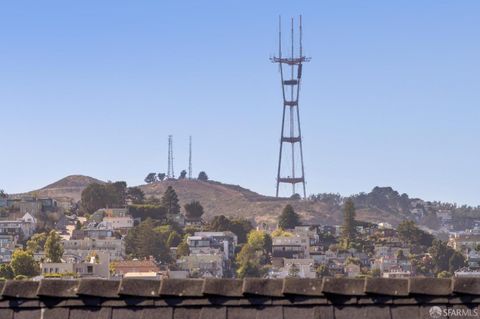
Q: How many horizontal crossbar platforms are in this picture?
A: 5